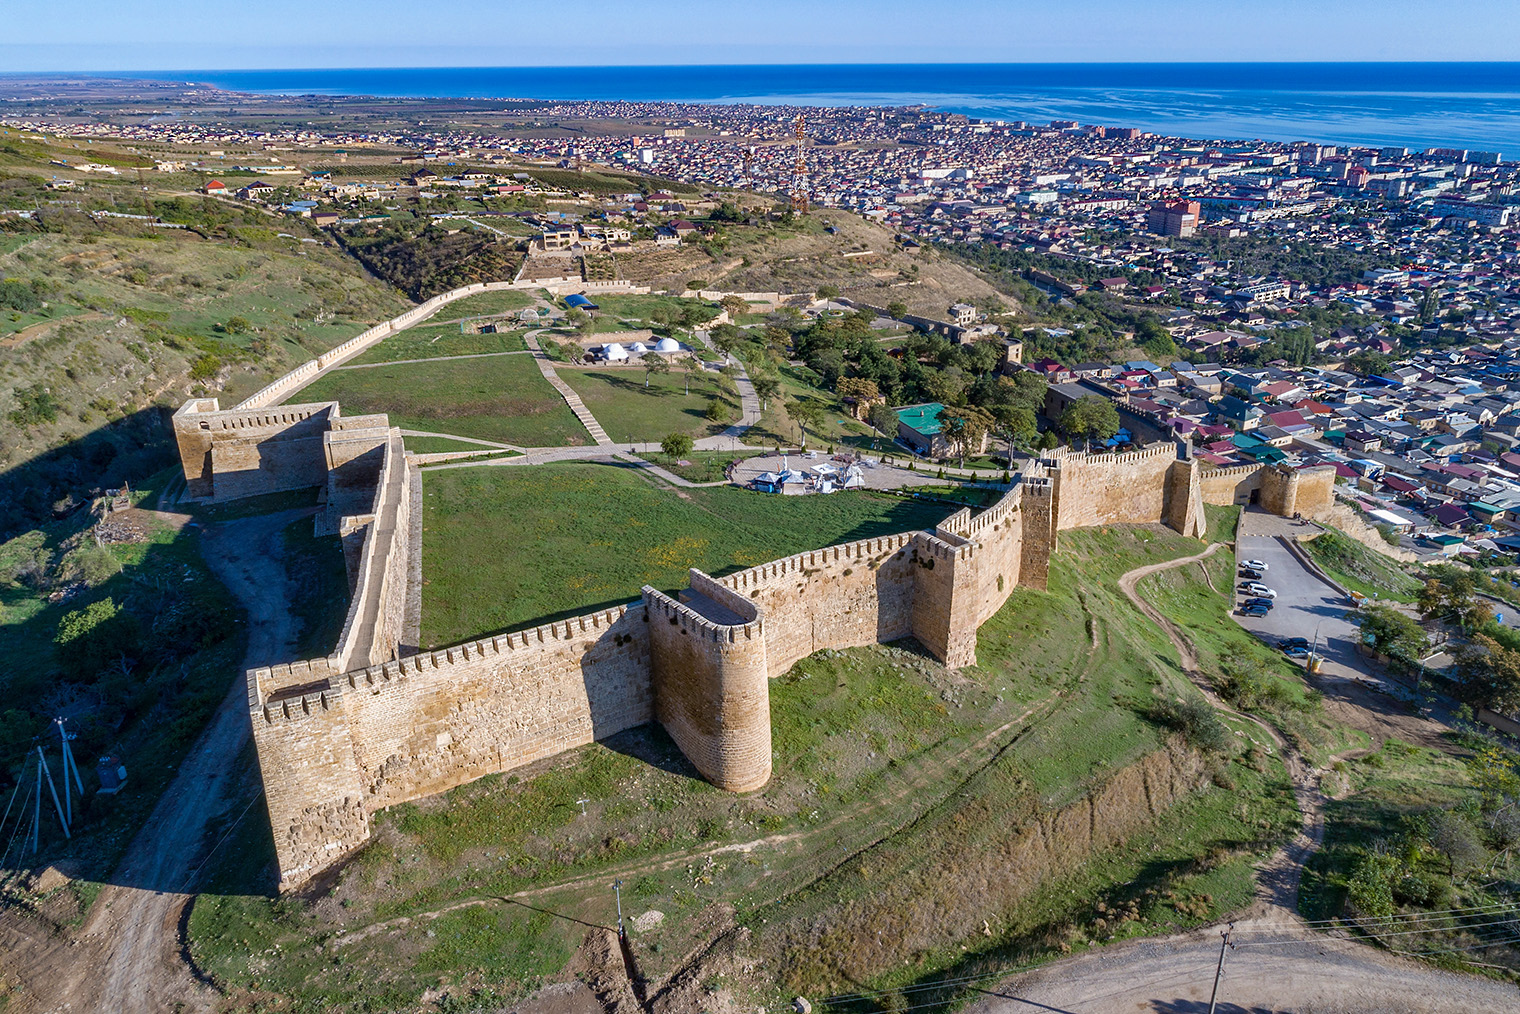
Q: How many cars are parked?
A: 8